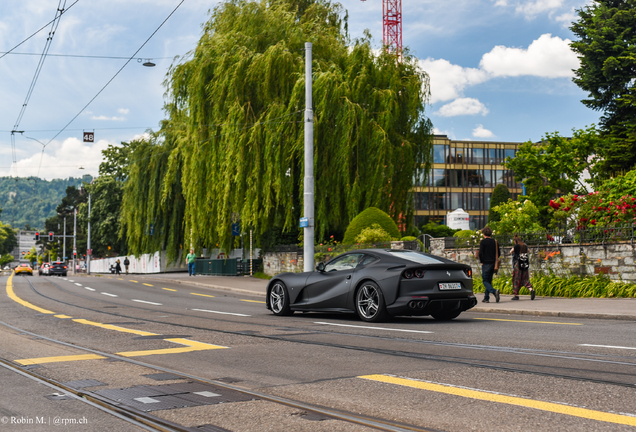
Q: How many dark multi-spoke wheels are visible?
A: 2